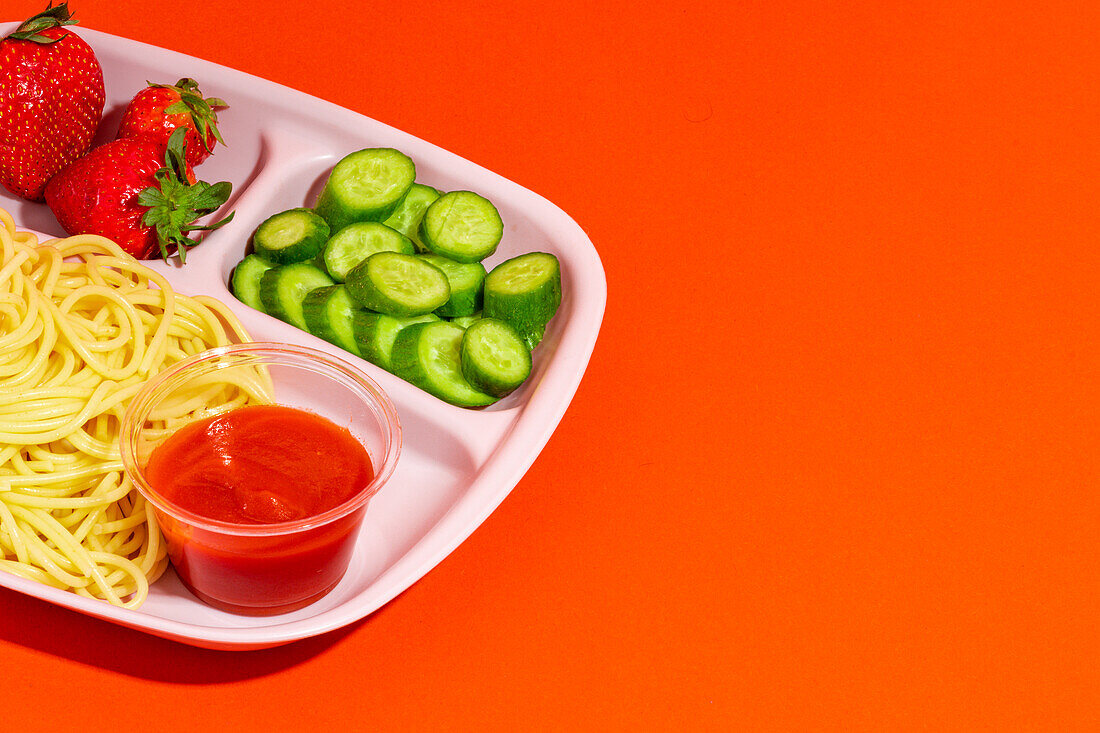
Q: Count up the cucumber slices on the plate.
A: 15